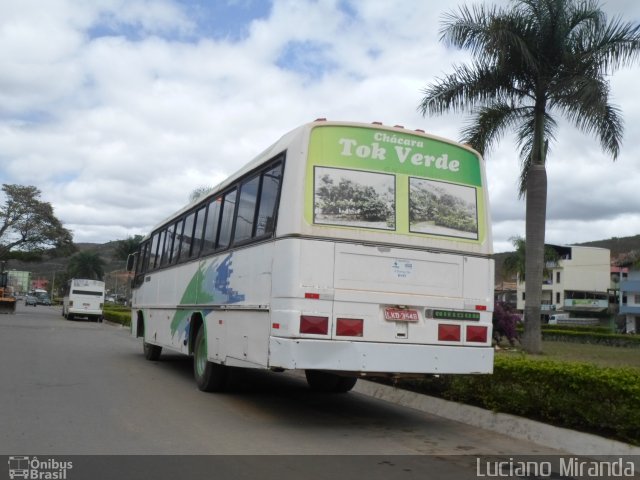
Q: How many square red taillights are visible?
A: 4